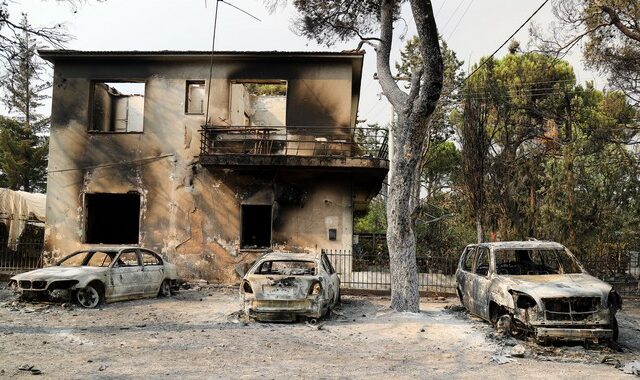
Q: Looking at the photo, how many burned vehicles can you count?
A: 3